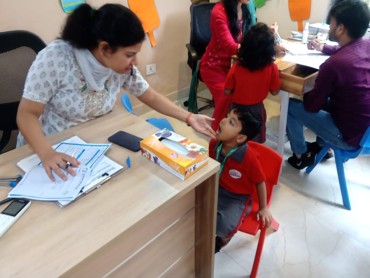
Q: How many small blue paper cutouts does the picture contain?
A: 3